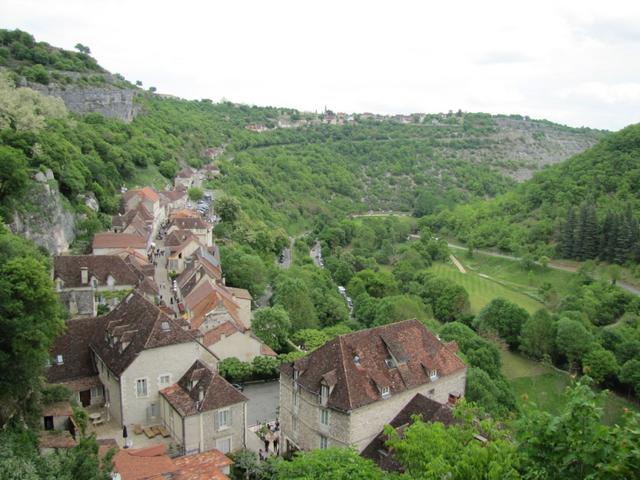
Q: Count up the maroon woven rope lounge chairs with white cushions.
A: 0